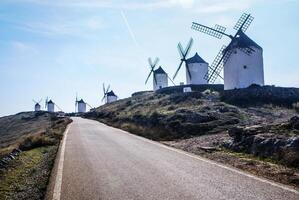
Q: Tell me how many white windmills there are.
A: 7